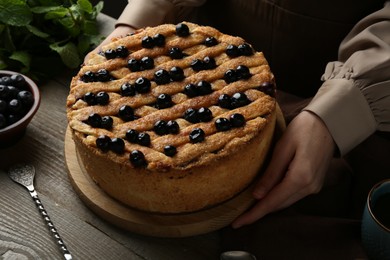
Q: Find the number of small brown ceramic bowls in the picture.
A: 1